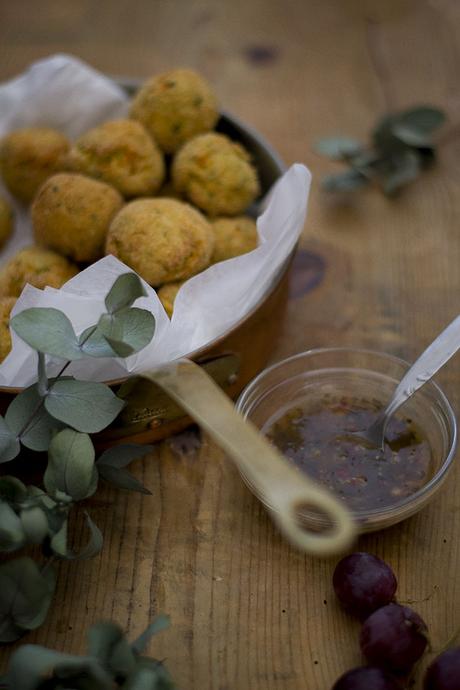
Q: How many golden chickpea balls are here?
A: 11